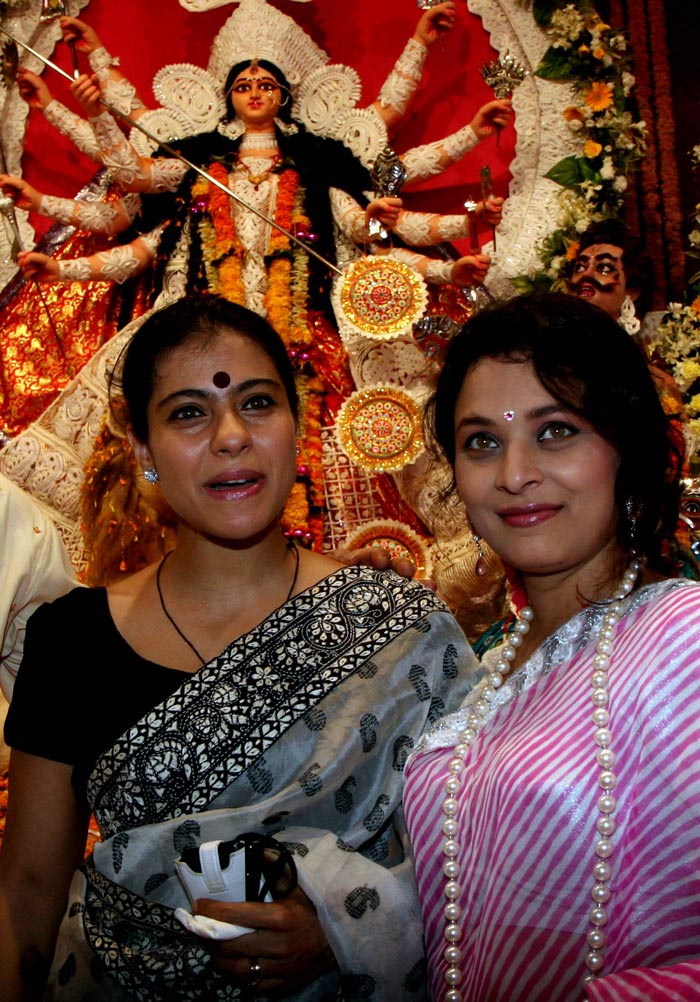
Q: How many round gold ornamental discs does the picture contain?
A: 3